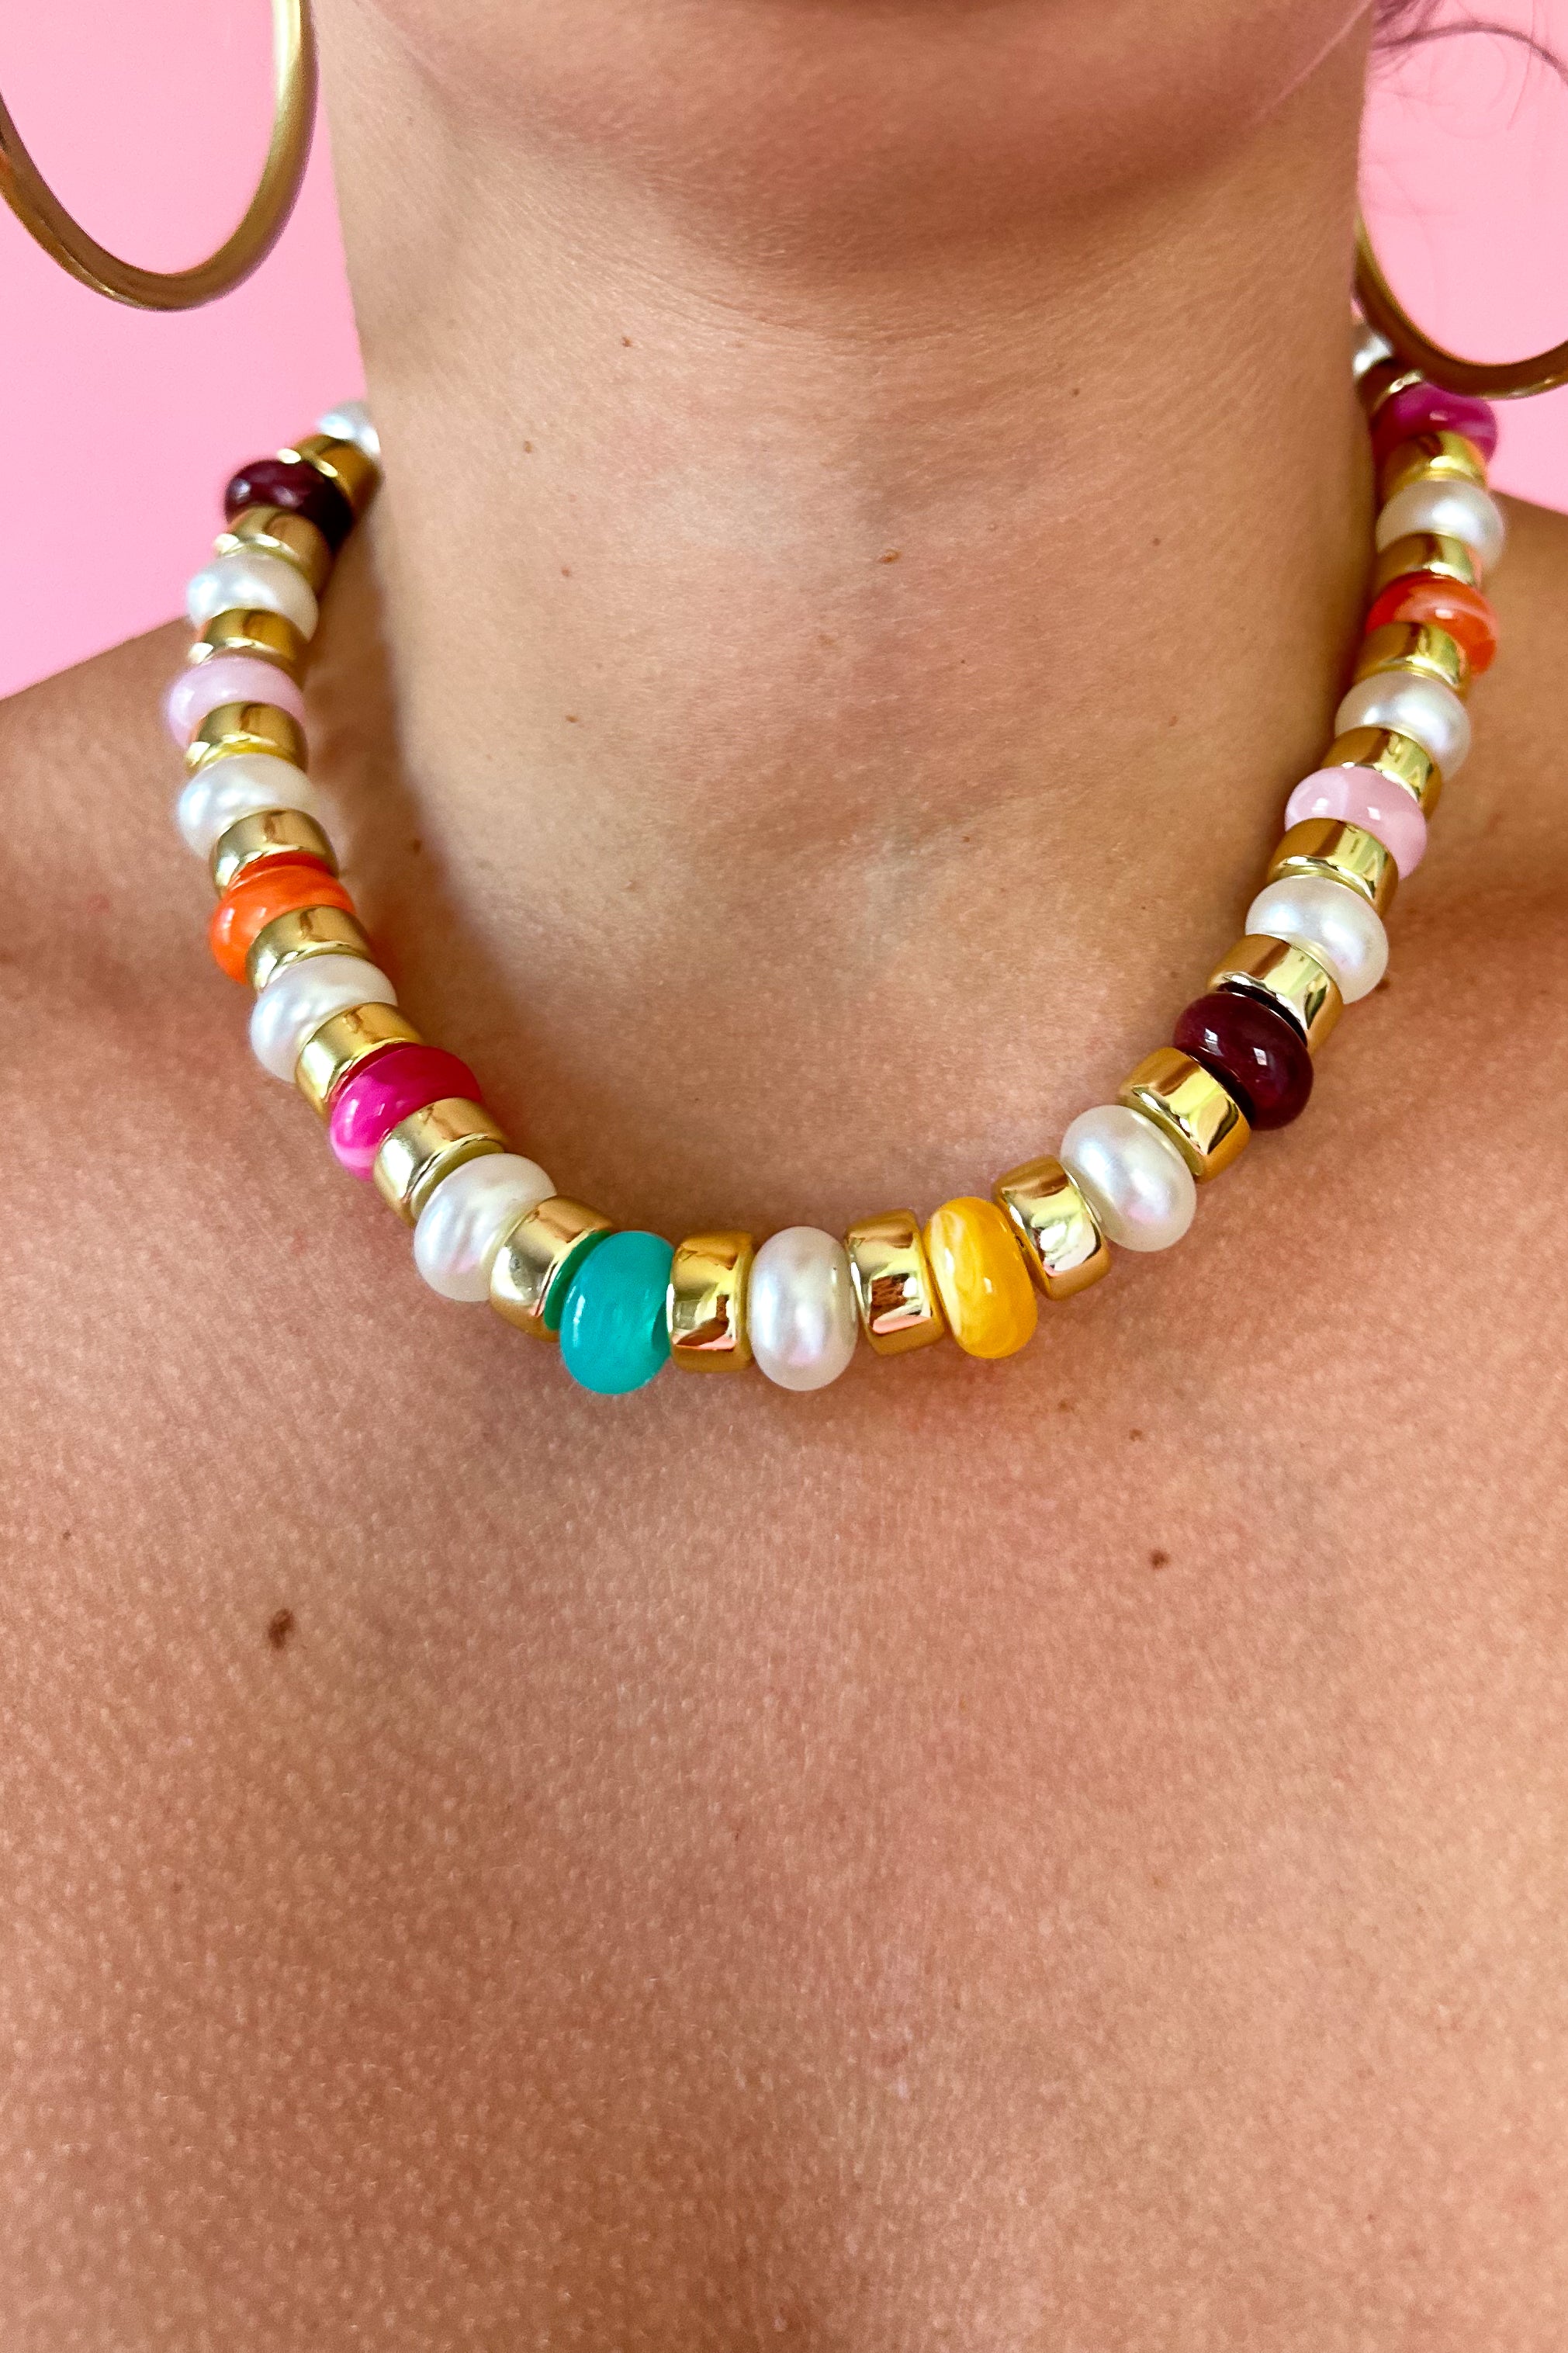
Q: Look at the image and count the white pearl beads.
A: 11